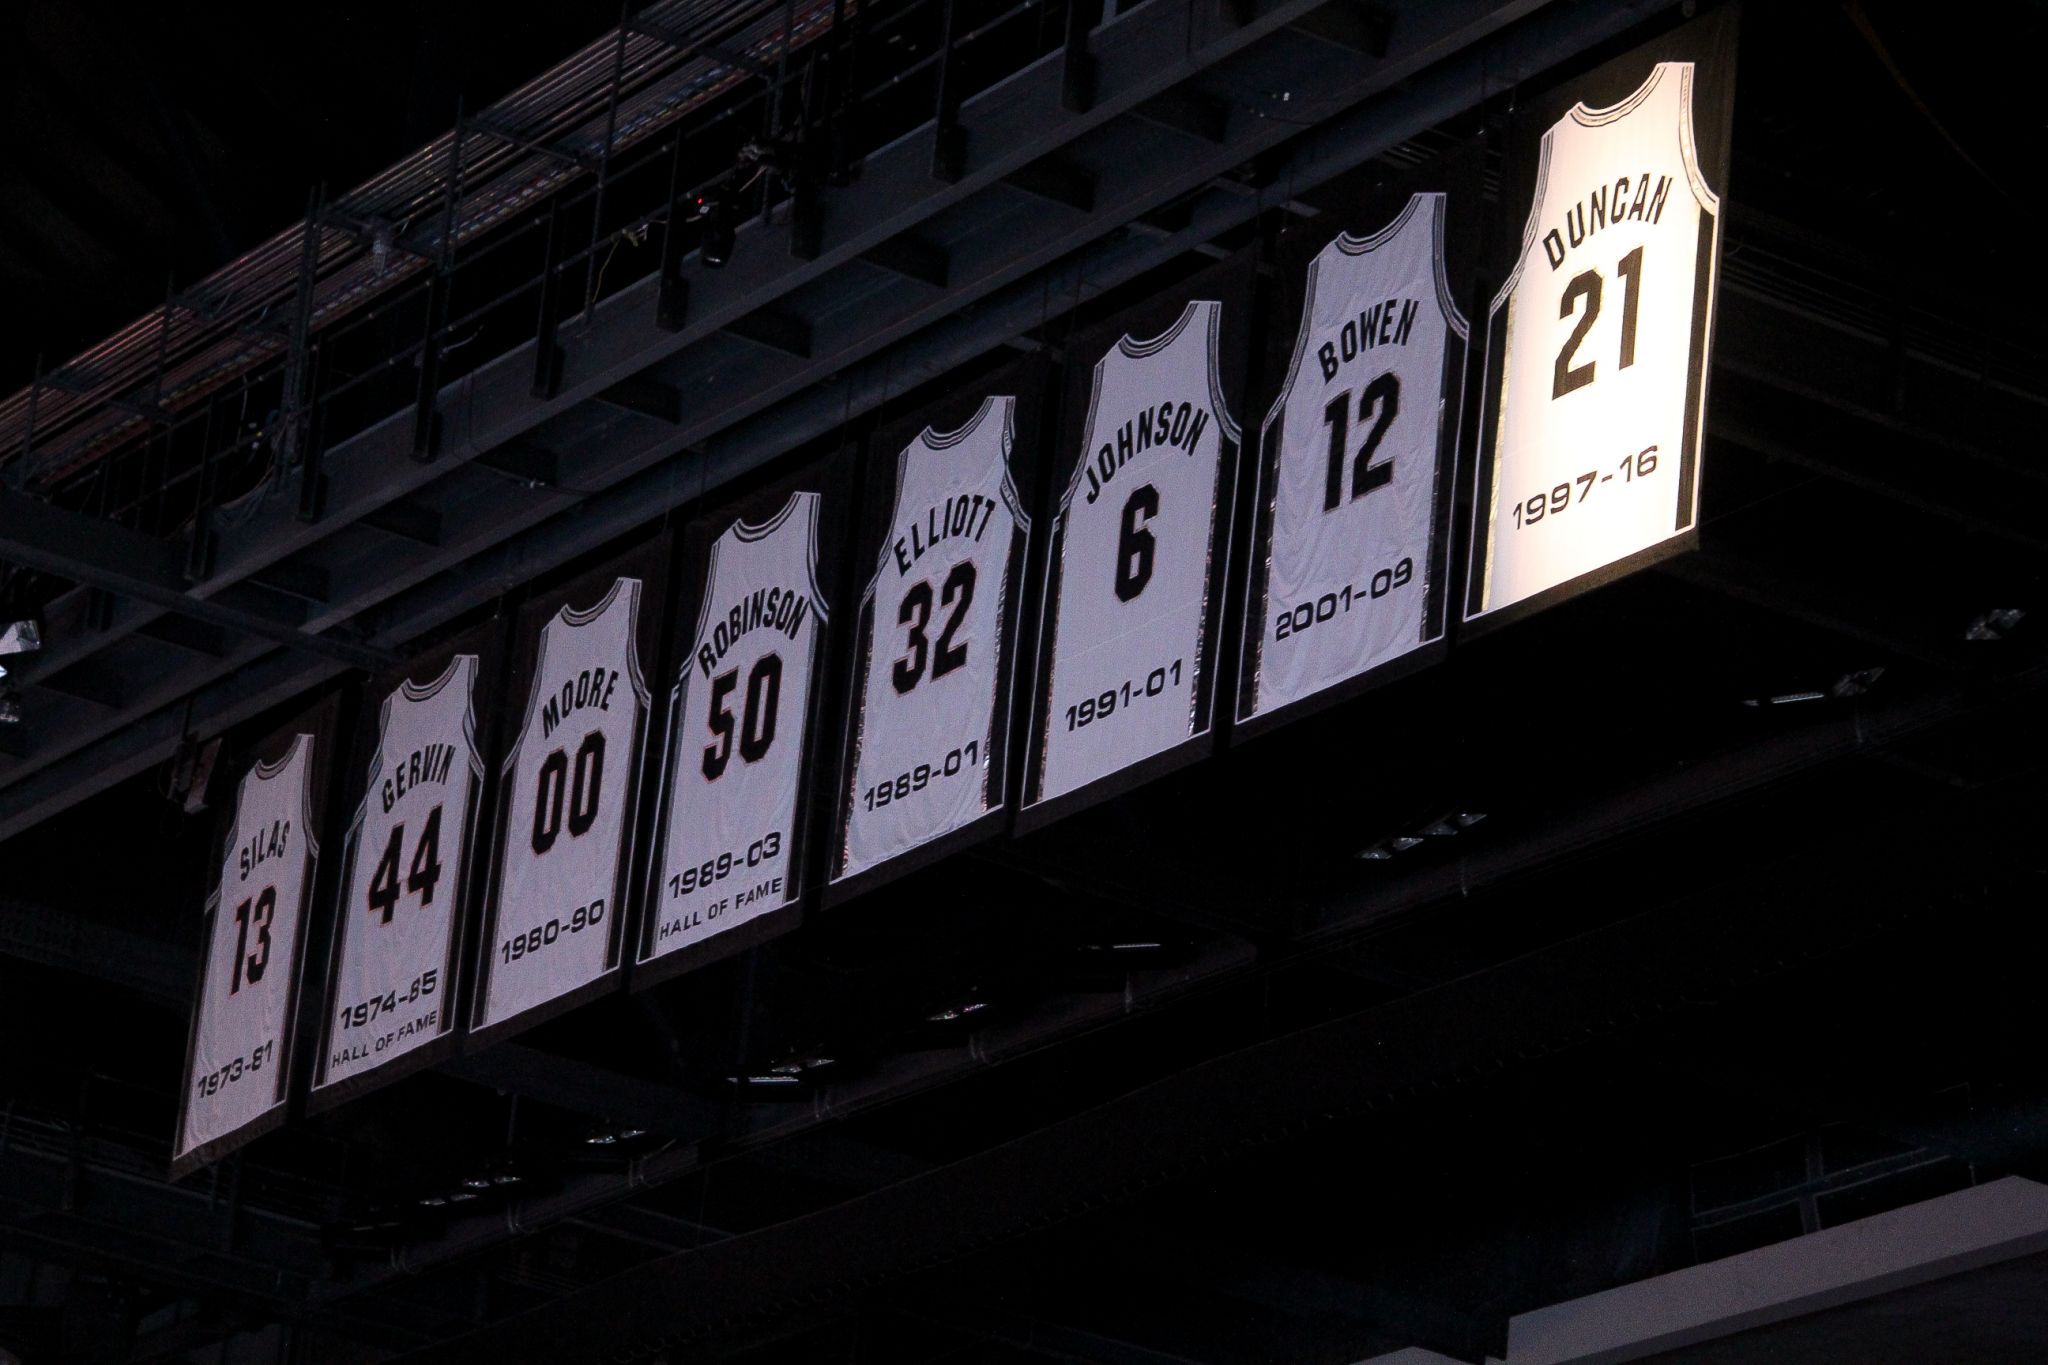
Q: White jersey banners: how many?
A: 8